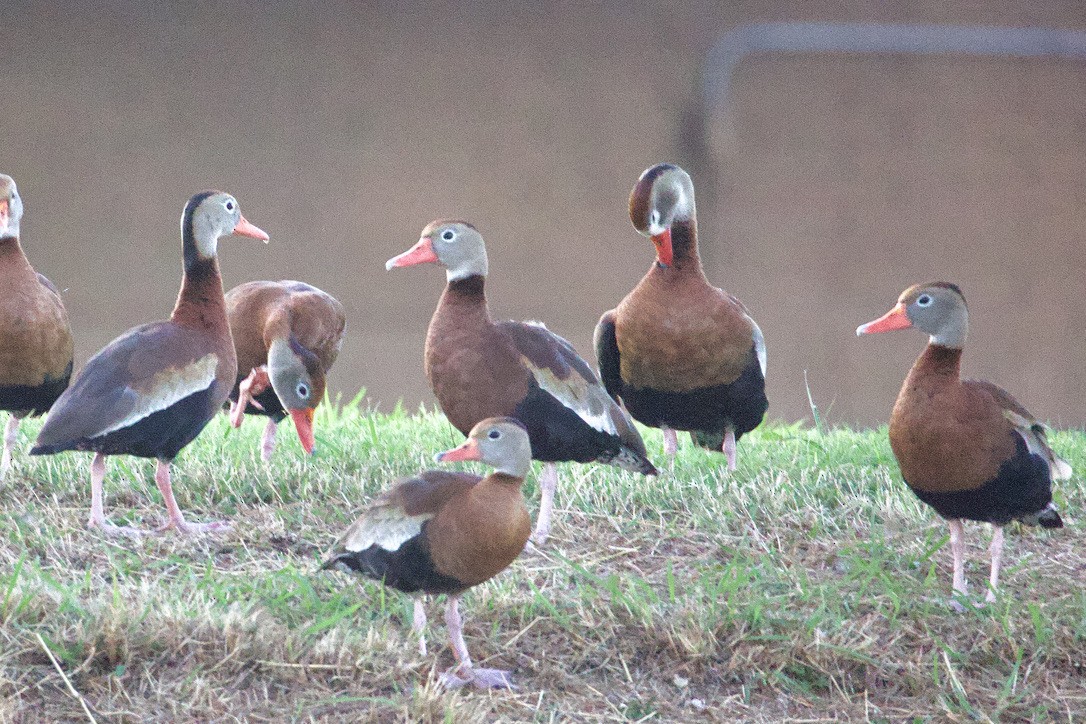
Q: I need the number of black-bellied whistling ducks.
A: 7